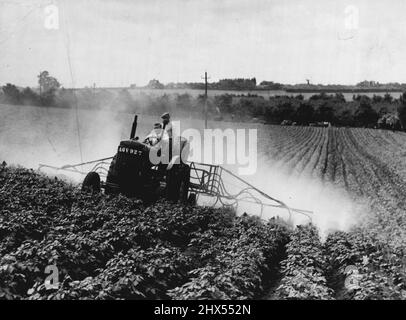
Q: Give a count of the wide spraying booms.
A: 2